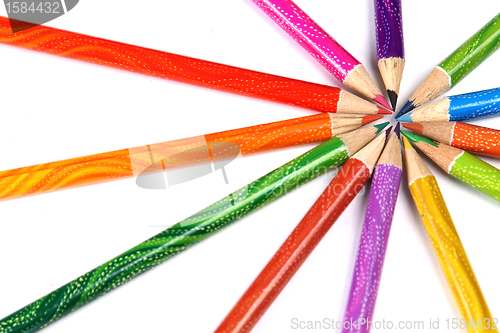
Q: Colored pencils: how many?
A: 12